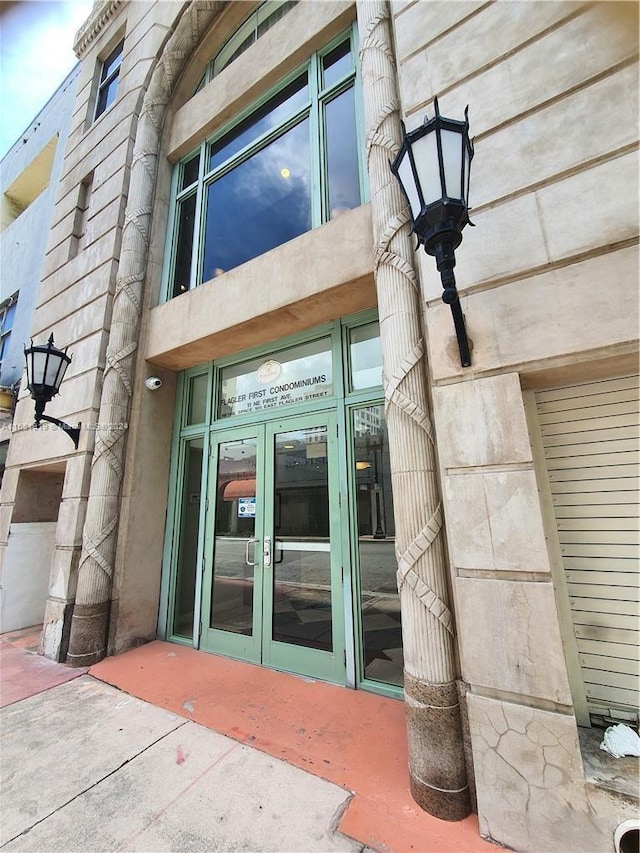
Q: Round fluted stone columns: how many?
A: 2